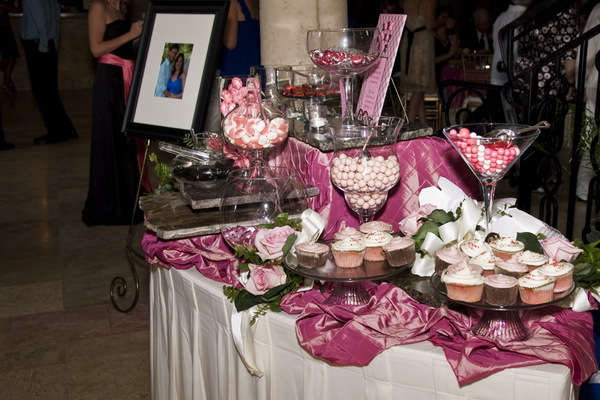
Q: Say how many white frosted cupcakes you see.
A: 9